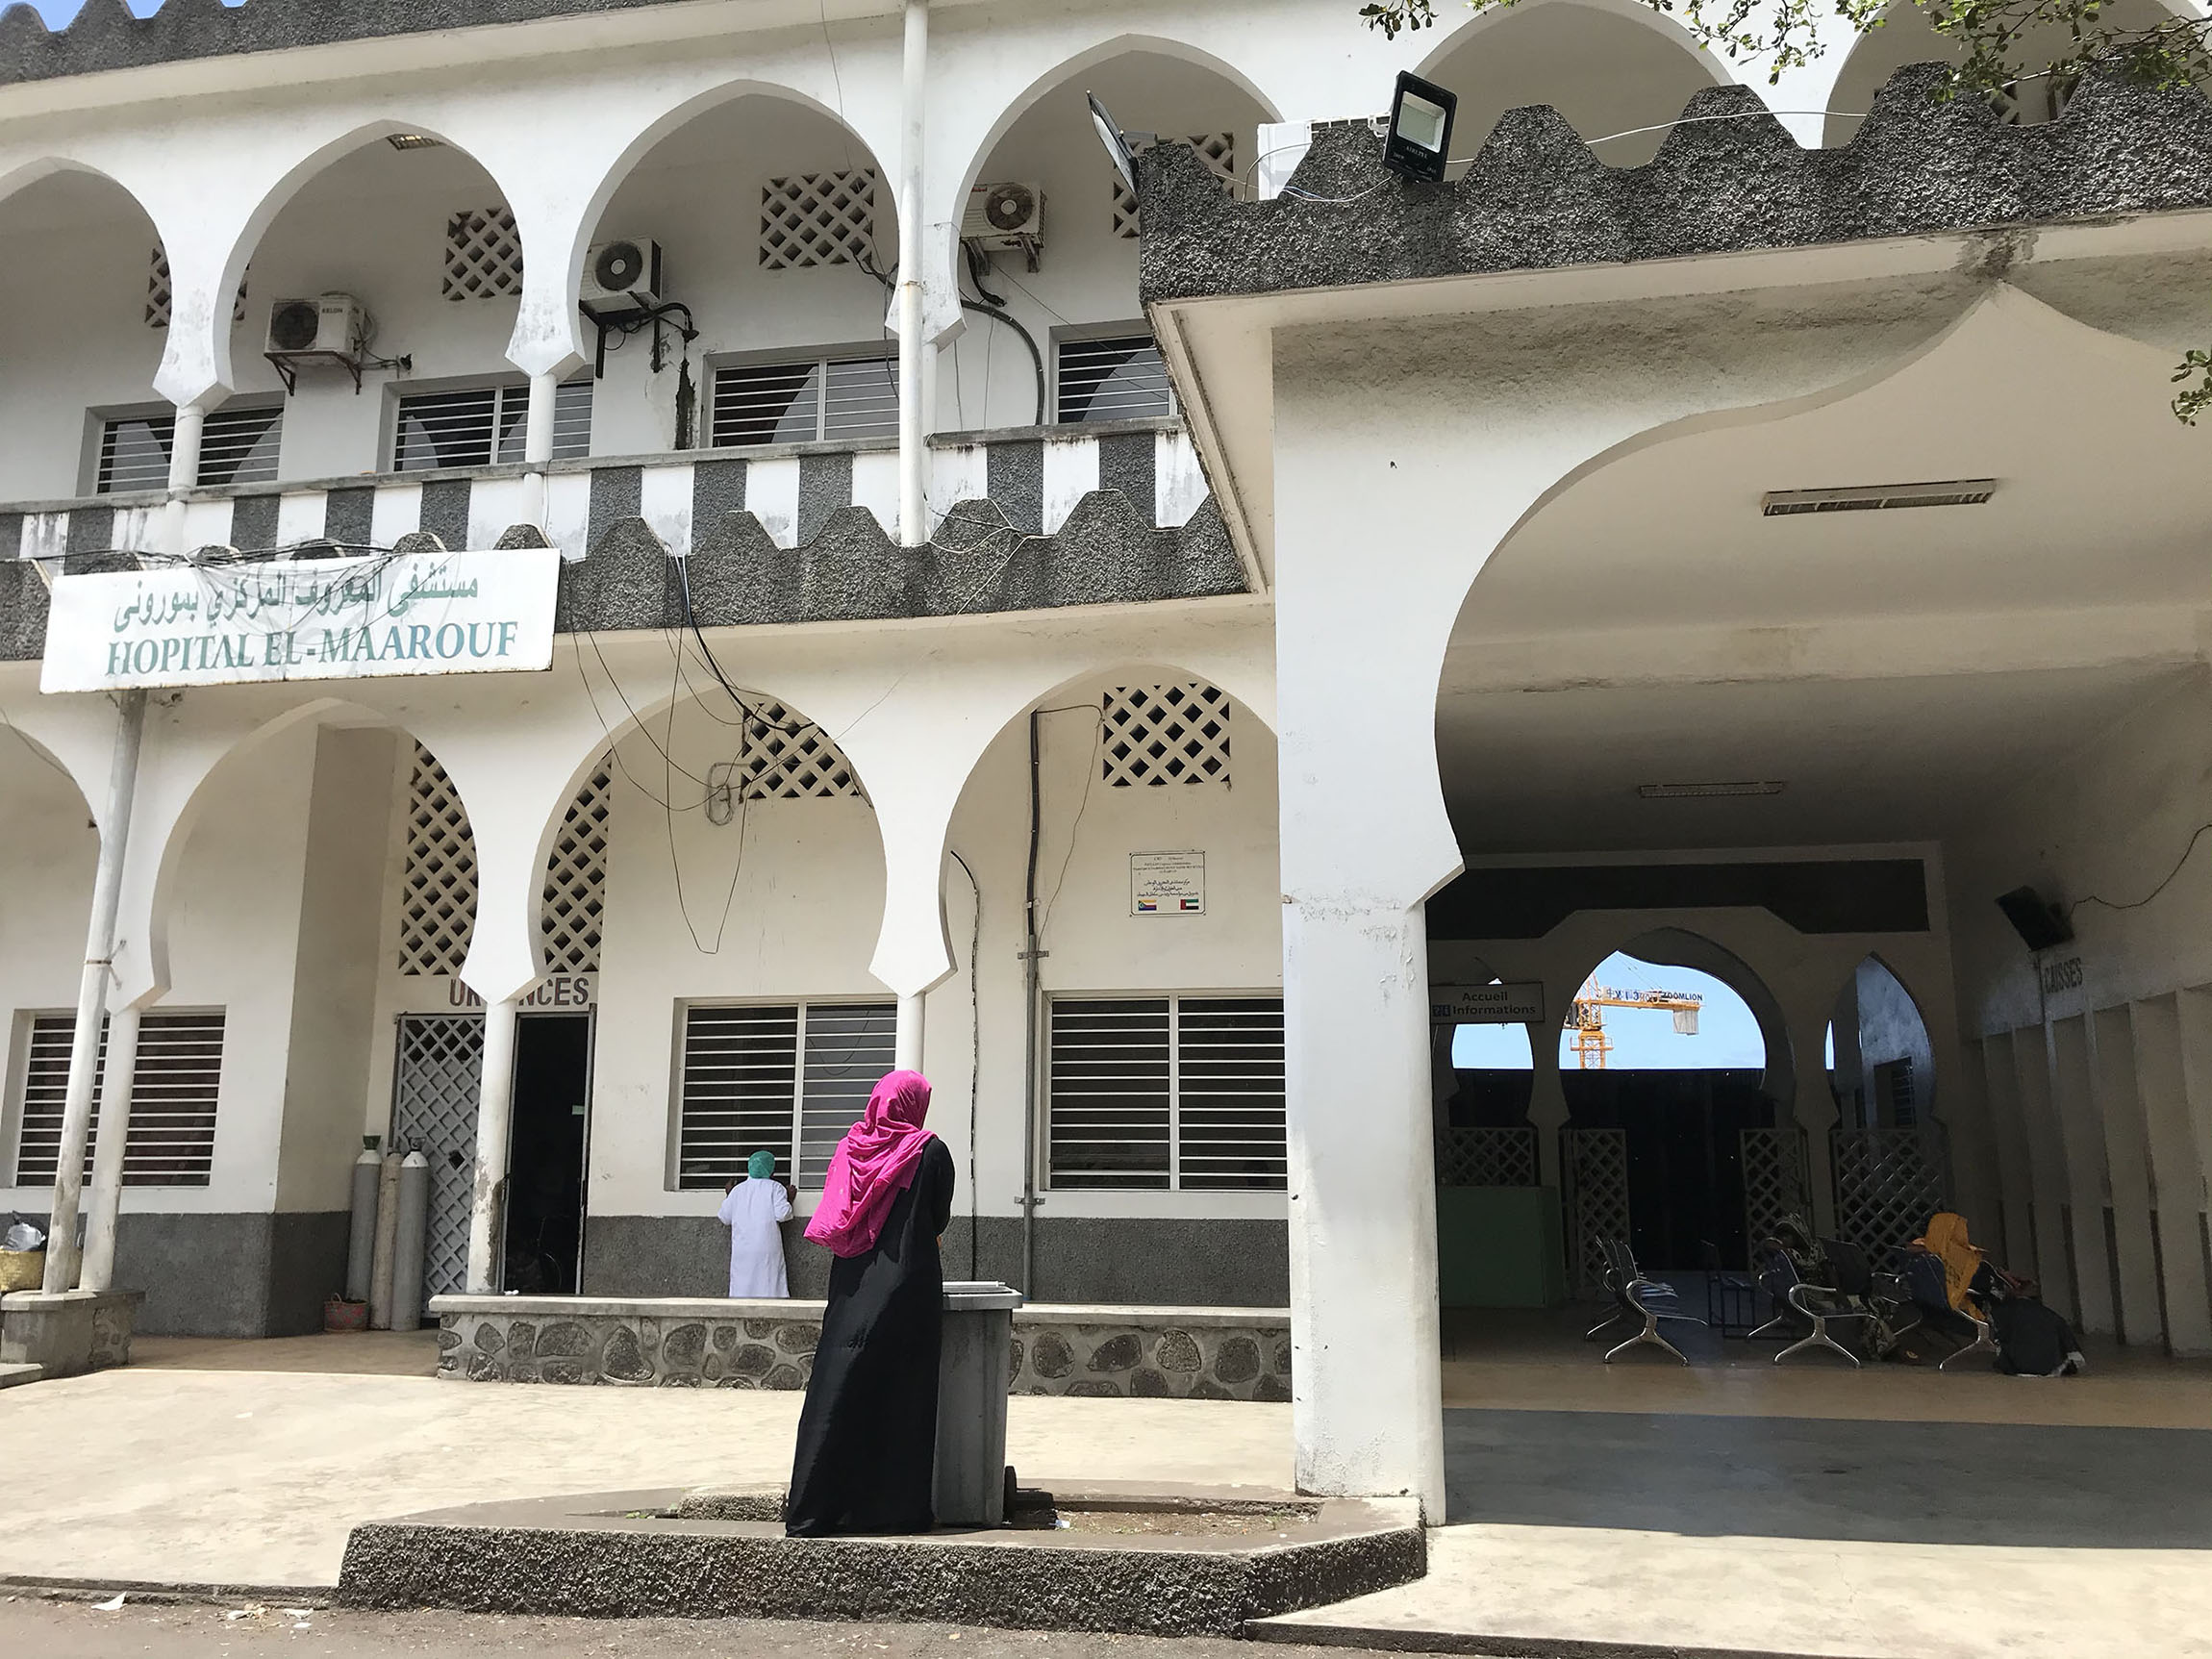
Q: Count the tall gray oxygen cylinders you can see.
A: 3